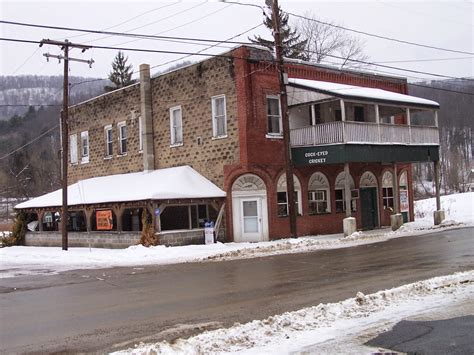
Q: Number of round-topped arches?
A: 7